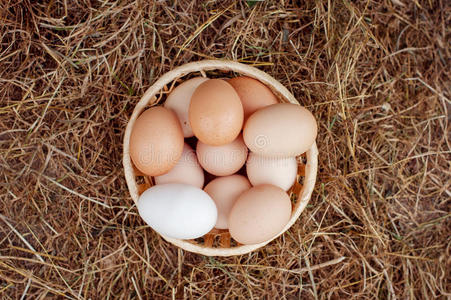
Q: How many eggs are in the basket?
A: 11